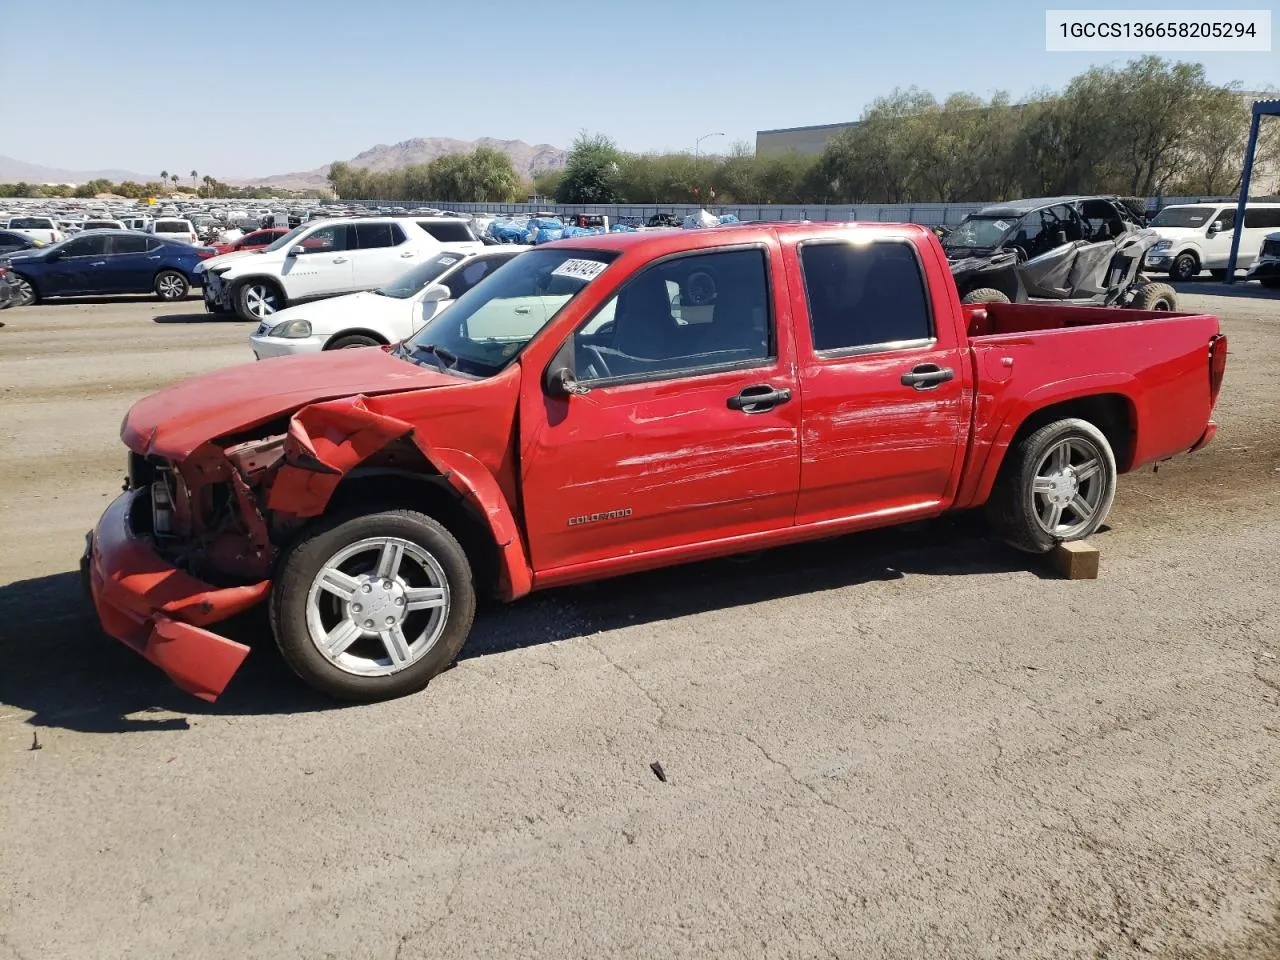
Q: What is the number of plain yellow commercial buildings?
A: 0